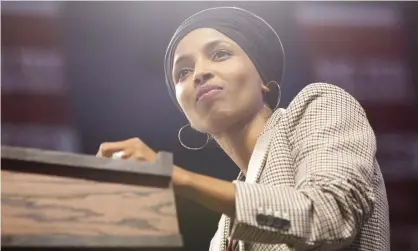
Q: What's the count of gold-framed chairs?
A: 0